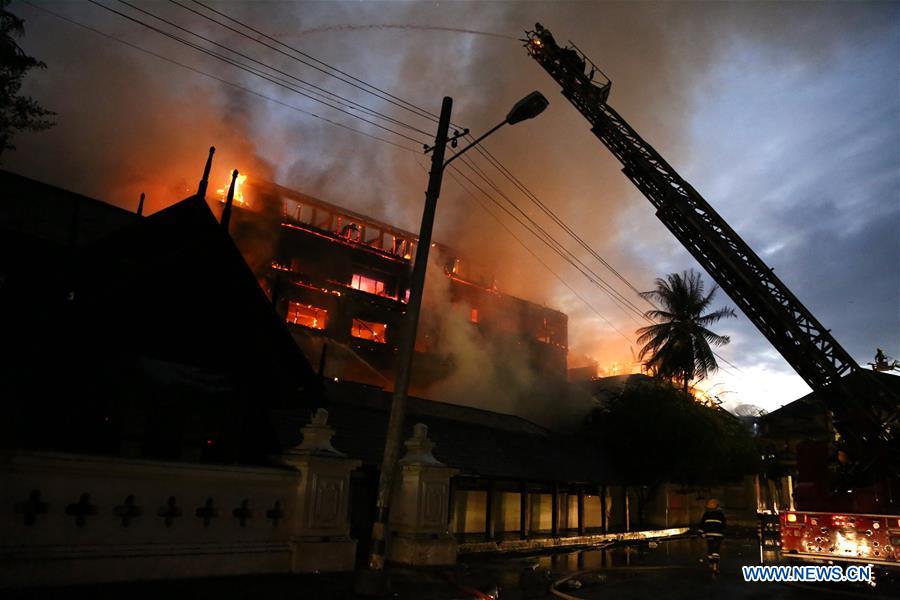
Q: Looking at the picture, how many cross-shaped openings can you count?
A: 7